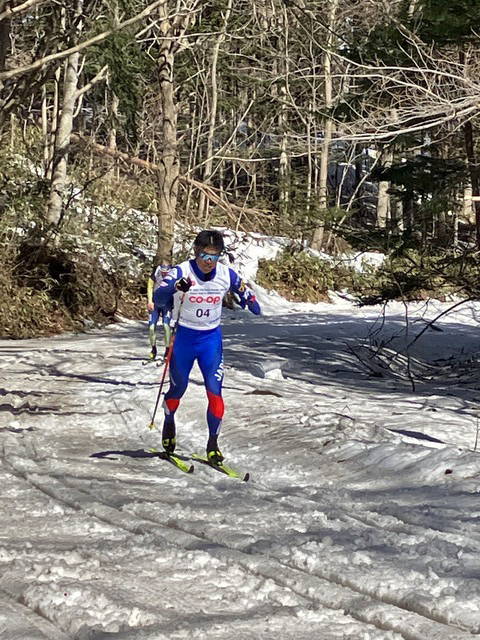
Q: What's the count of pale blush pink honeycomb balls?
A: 0